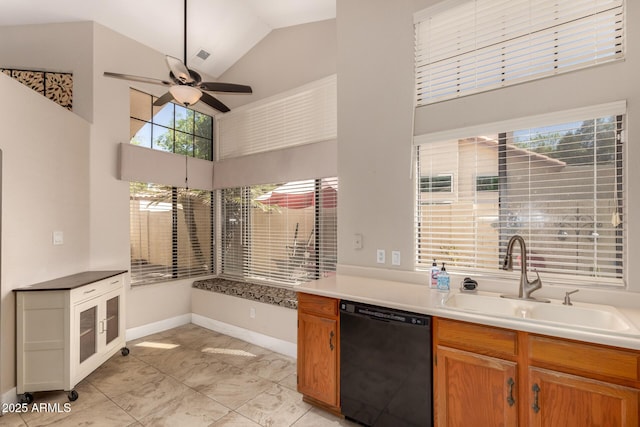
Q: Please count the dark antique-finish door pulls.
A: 3